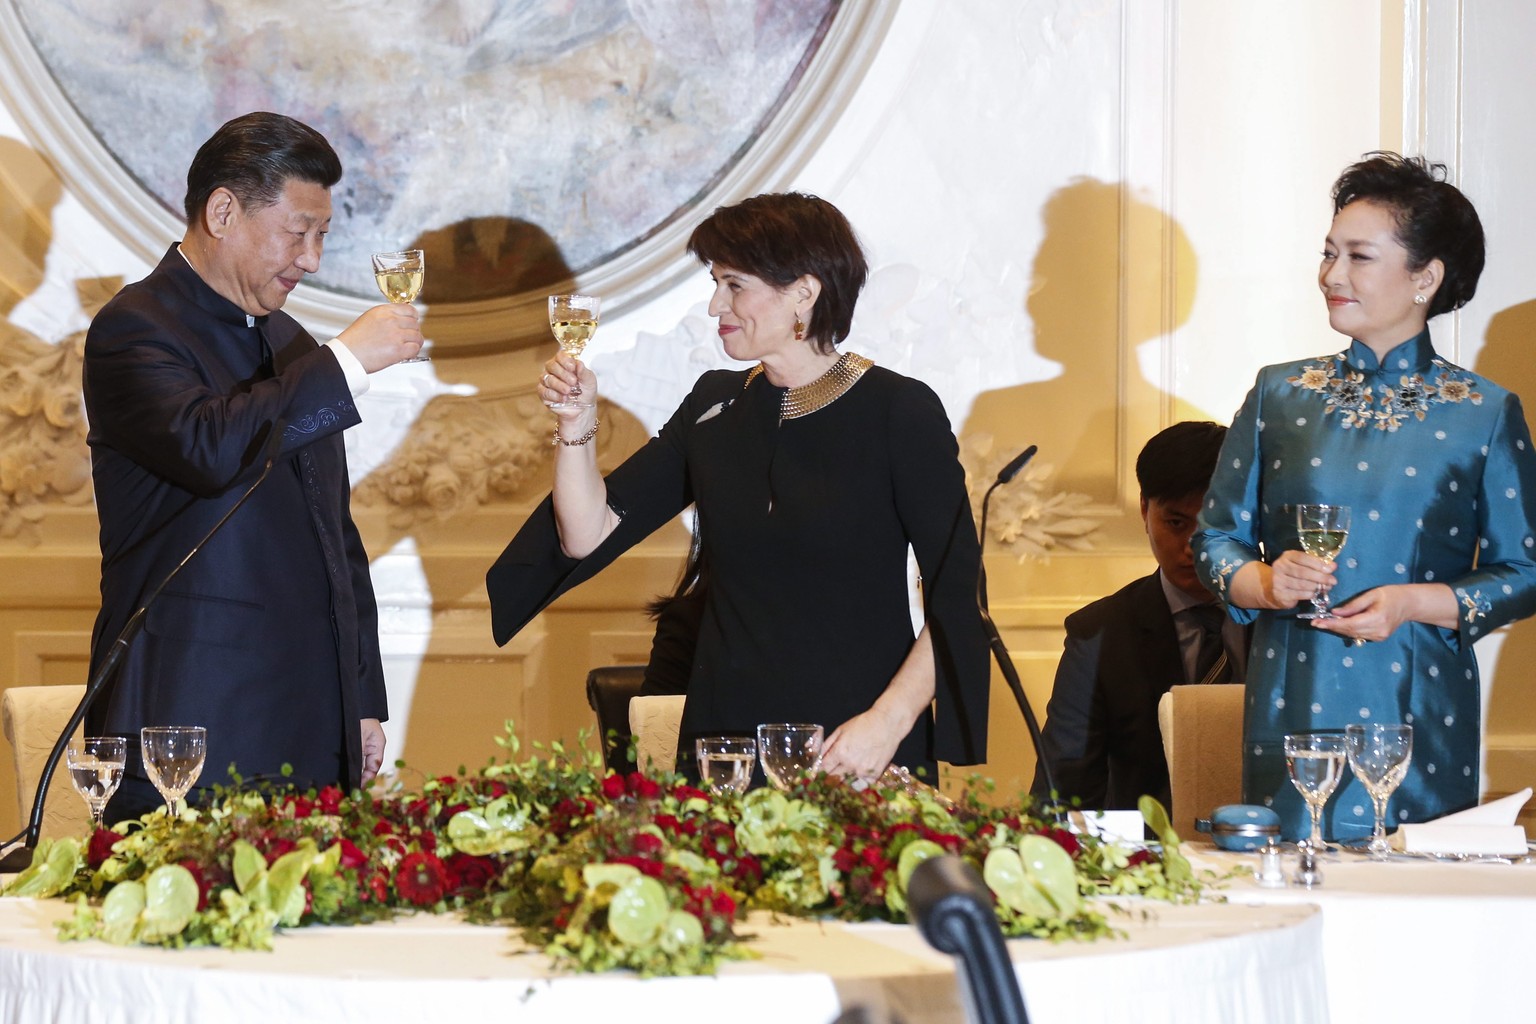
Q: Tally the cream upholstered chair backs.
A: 3